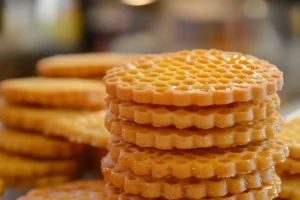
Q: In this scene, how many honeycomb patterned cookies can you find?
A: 6